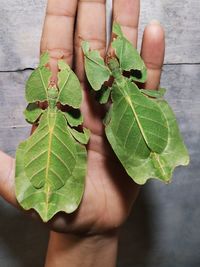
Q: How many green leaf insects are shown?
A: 2